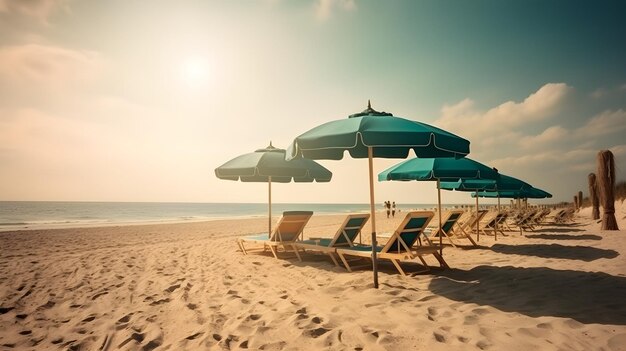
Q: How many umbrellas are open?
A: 5